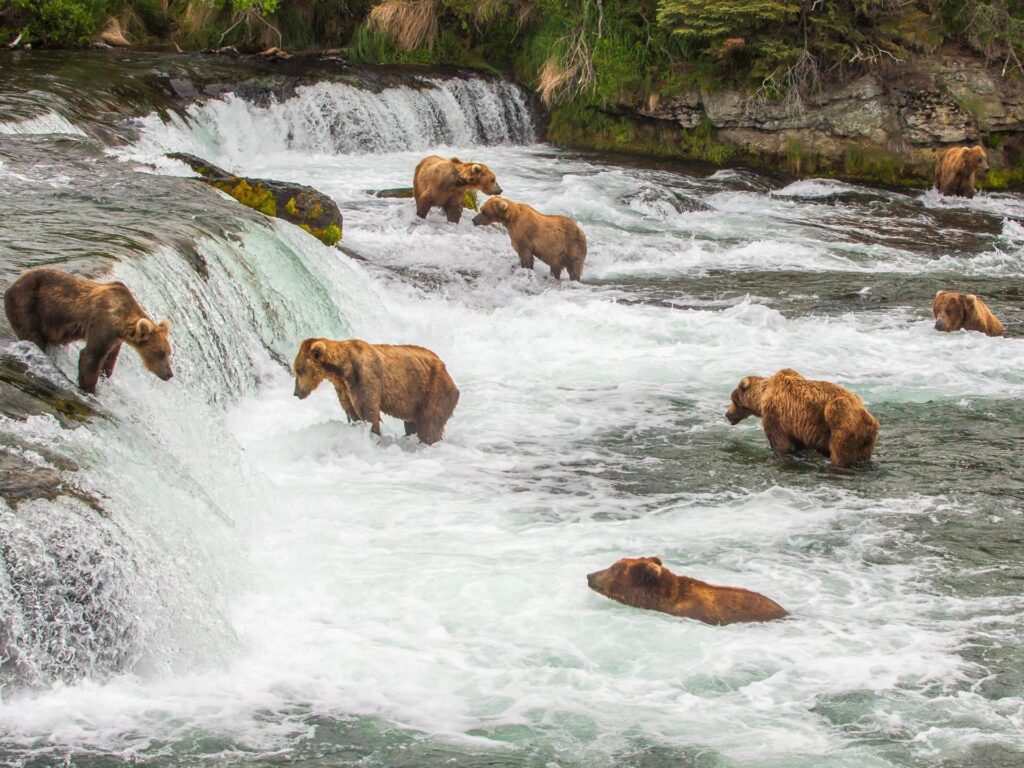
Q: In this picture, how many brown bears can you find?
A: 8